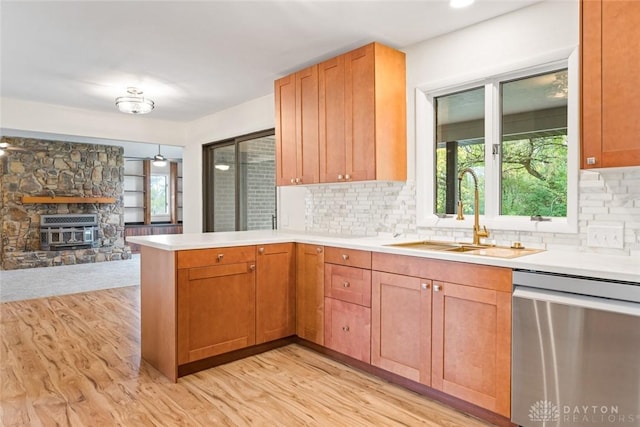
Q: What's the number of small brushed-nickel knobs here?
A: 14